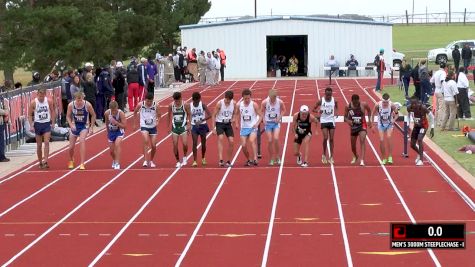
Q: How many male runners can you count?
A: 14